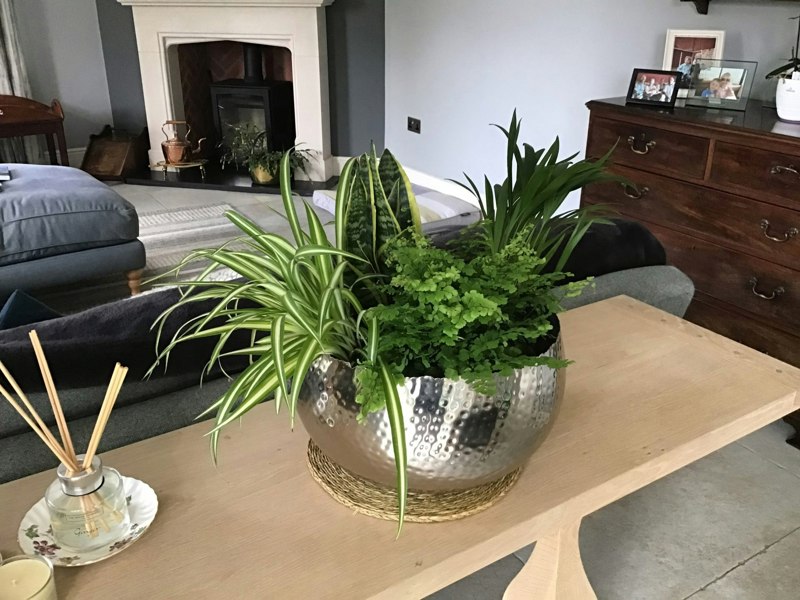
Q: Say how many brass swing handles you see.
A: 5